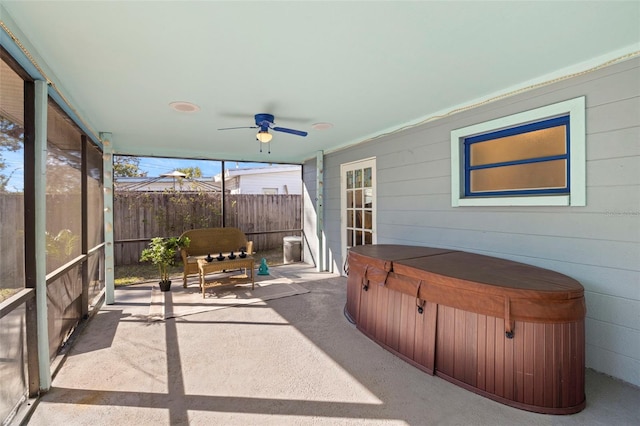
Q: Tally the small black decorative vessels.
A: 4